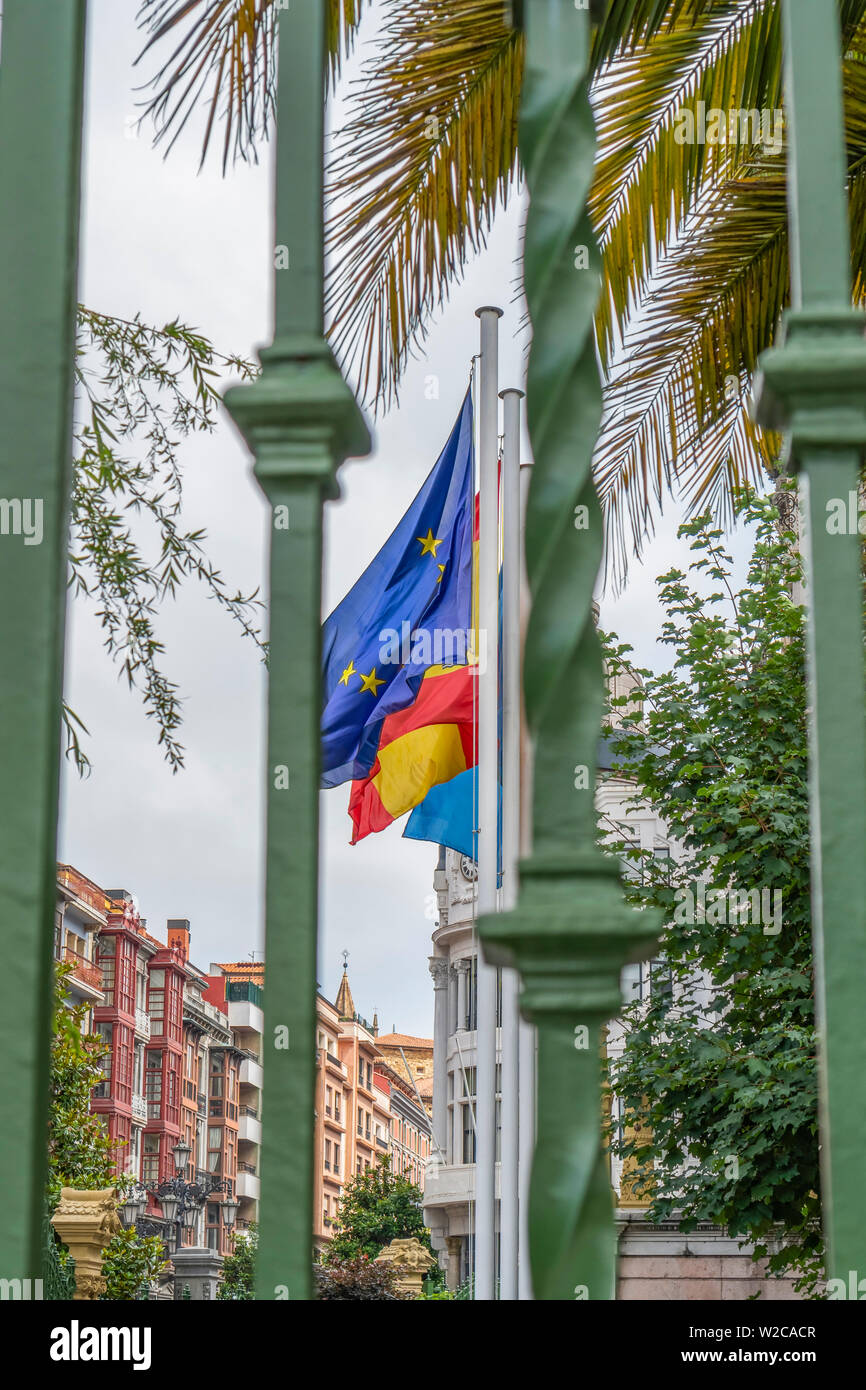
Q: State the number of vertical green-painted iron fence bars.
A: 4